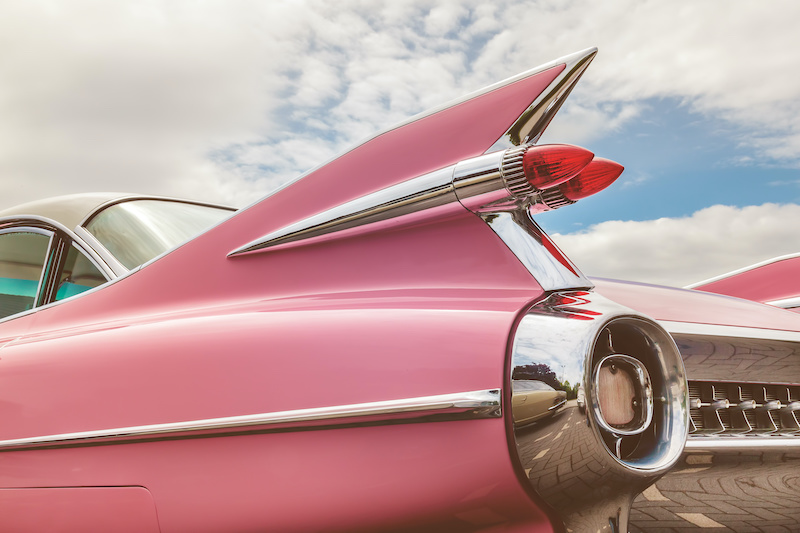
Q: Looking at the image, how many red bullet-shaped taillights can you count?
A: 2